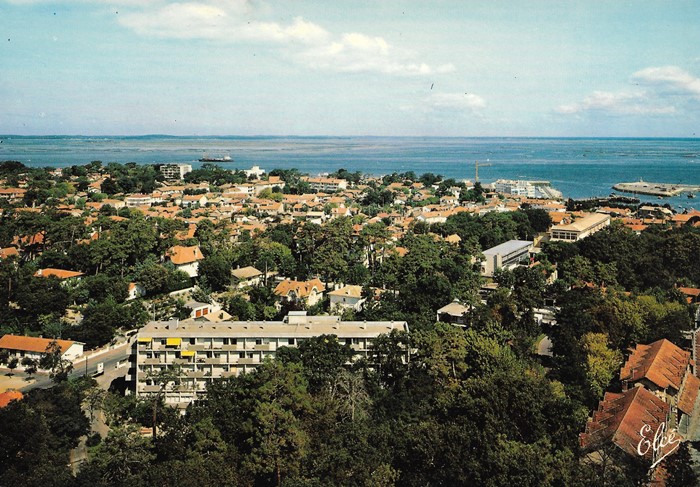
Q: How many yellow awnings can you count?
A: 3